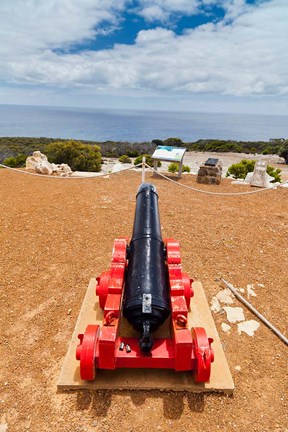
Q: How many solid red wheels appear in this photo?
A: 4